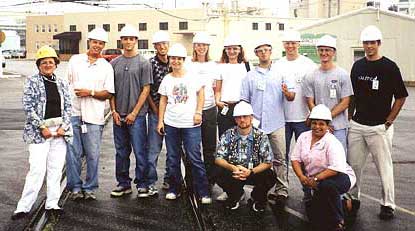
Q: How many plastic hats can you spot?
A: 13